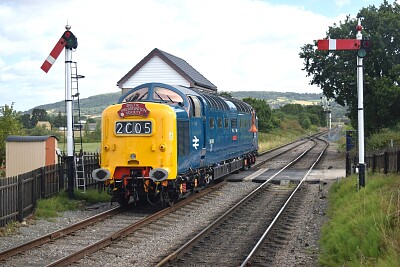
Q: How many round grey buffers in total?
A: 2